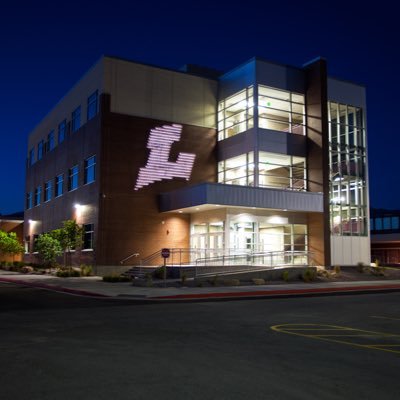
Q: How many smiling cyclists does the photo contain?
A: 0